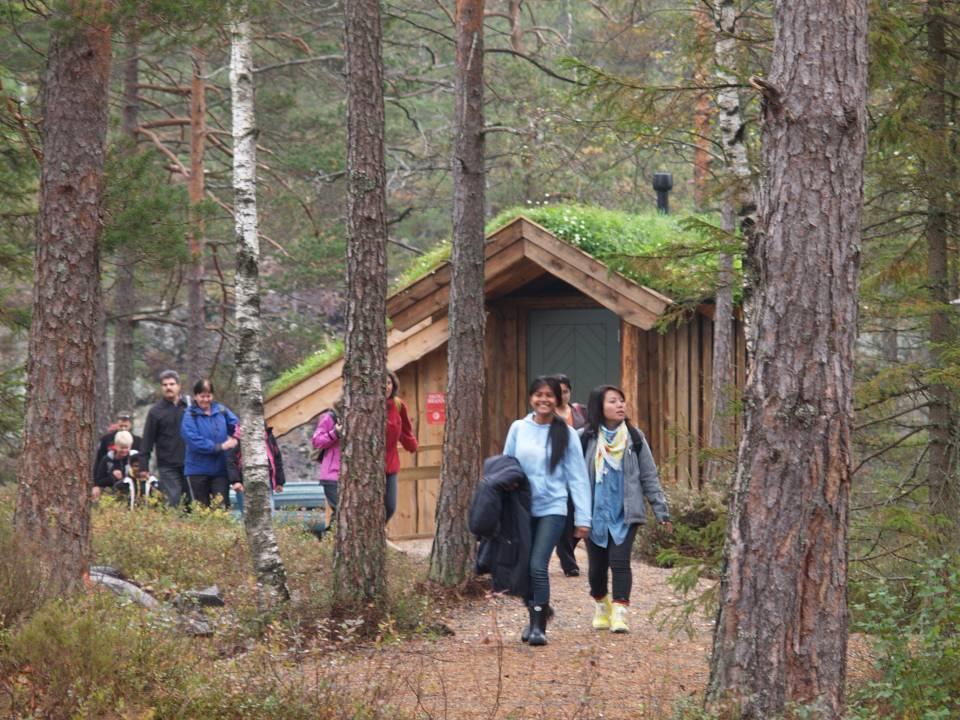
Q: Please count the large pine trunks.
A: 4